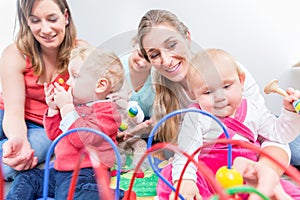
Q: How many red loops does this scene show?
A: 3